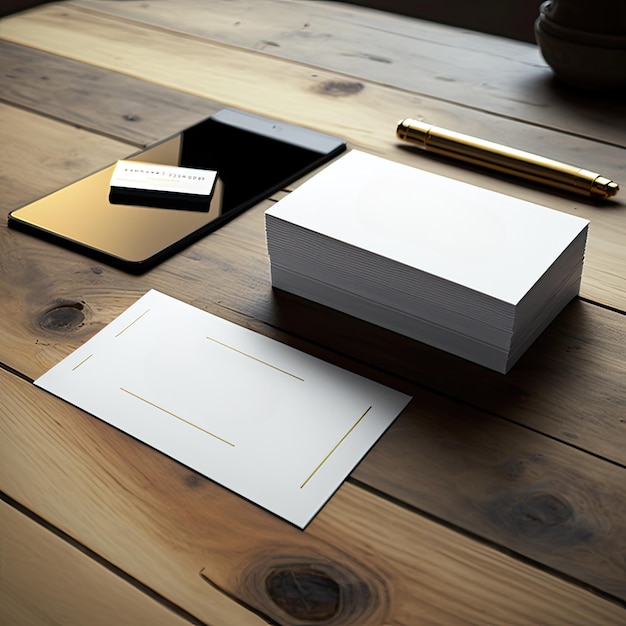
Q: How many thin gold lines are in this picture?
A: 5